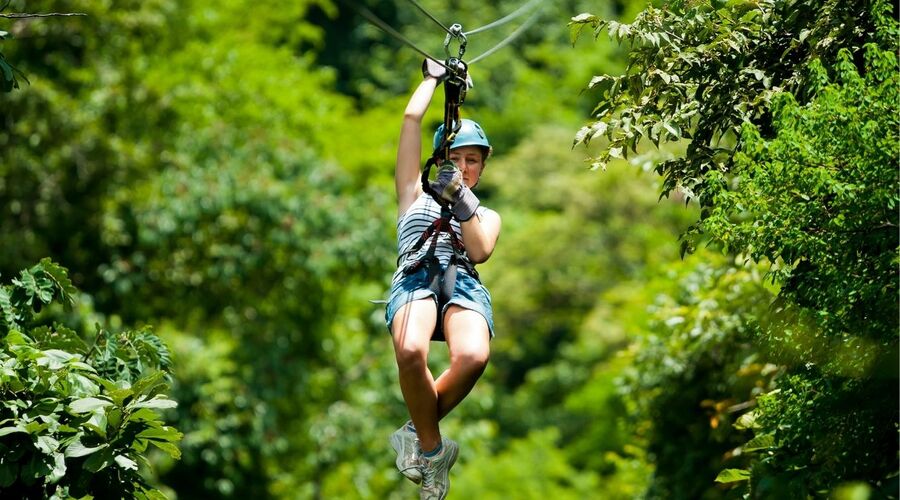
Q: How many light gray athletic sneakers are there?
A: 2